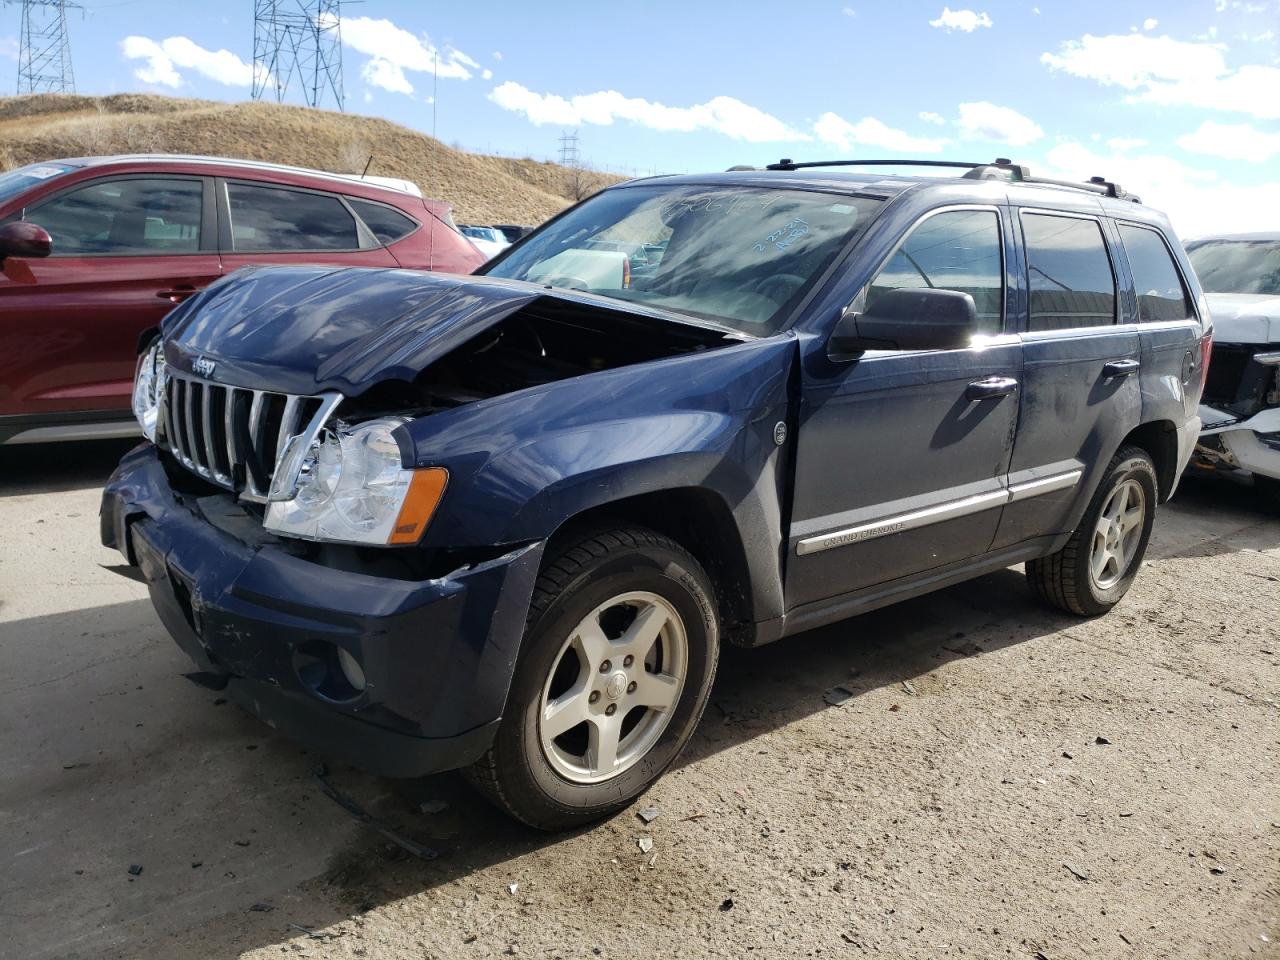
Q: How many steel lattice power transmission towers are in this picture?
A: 3